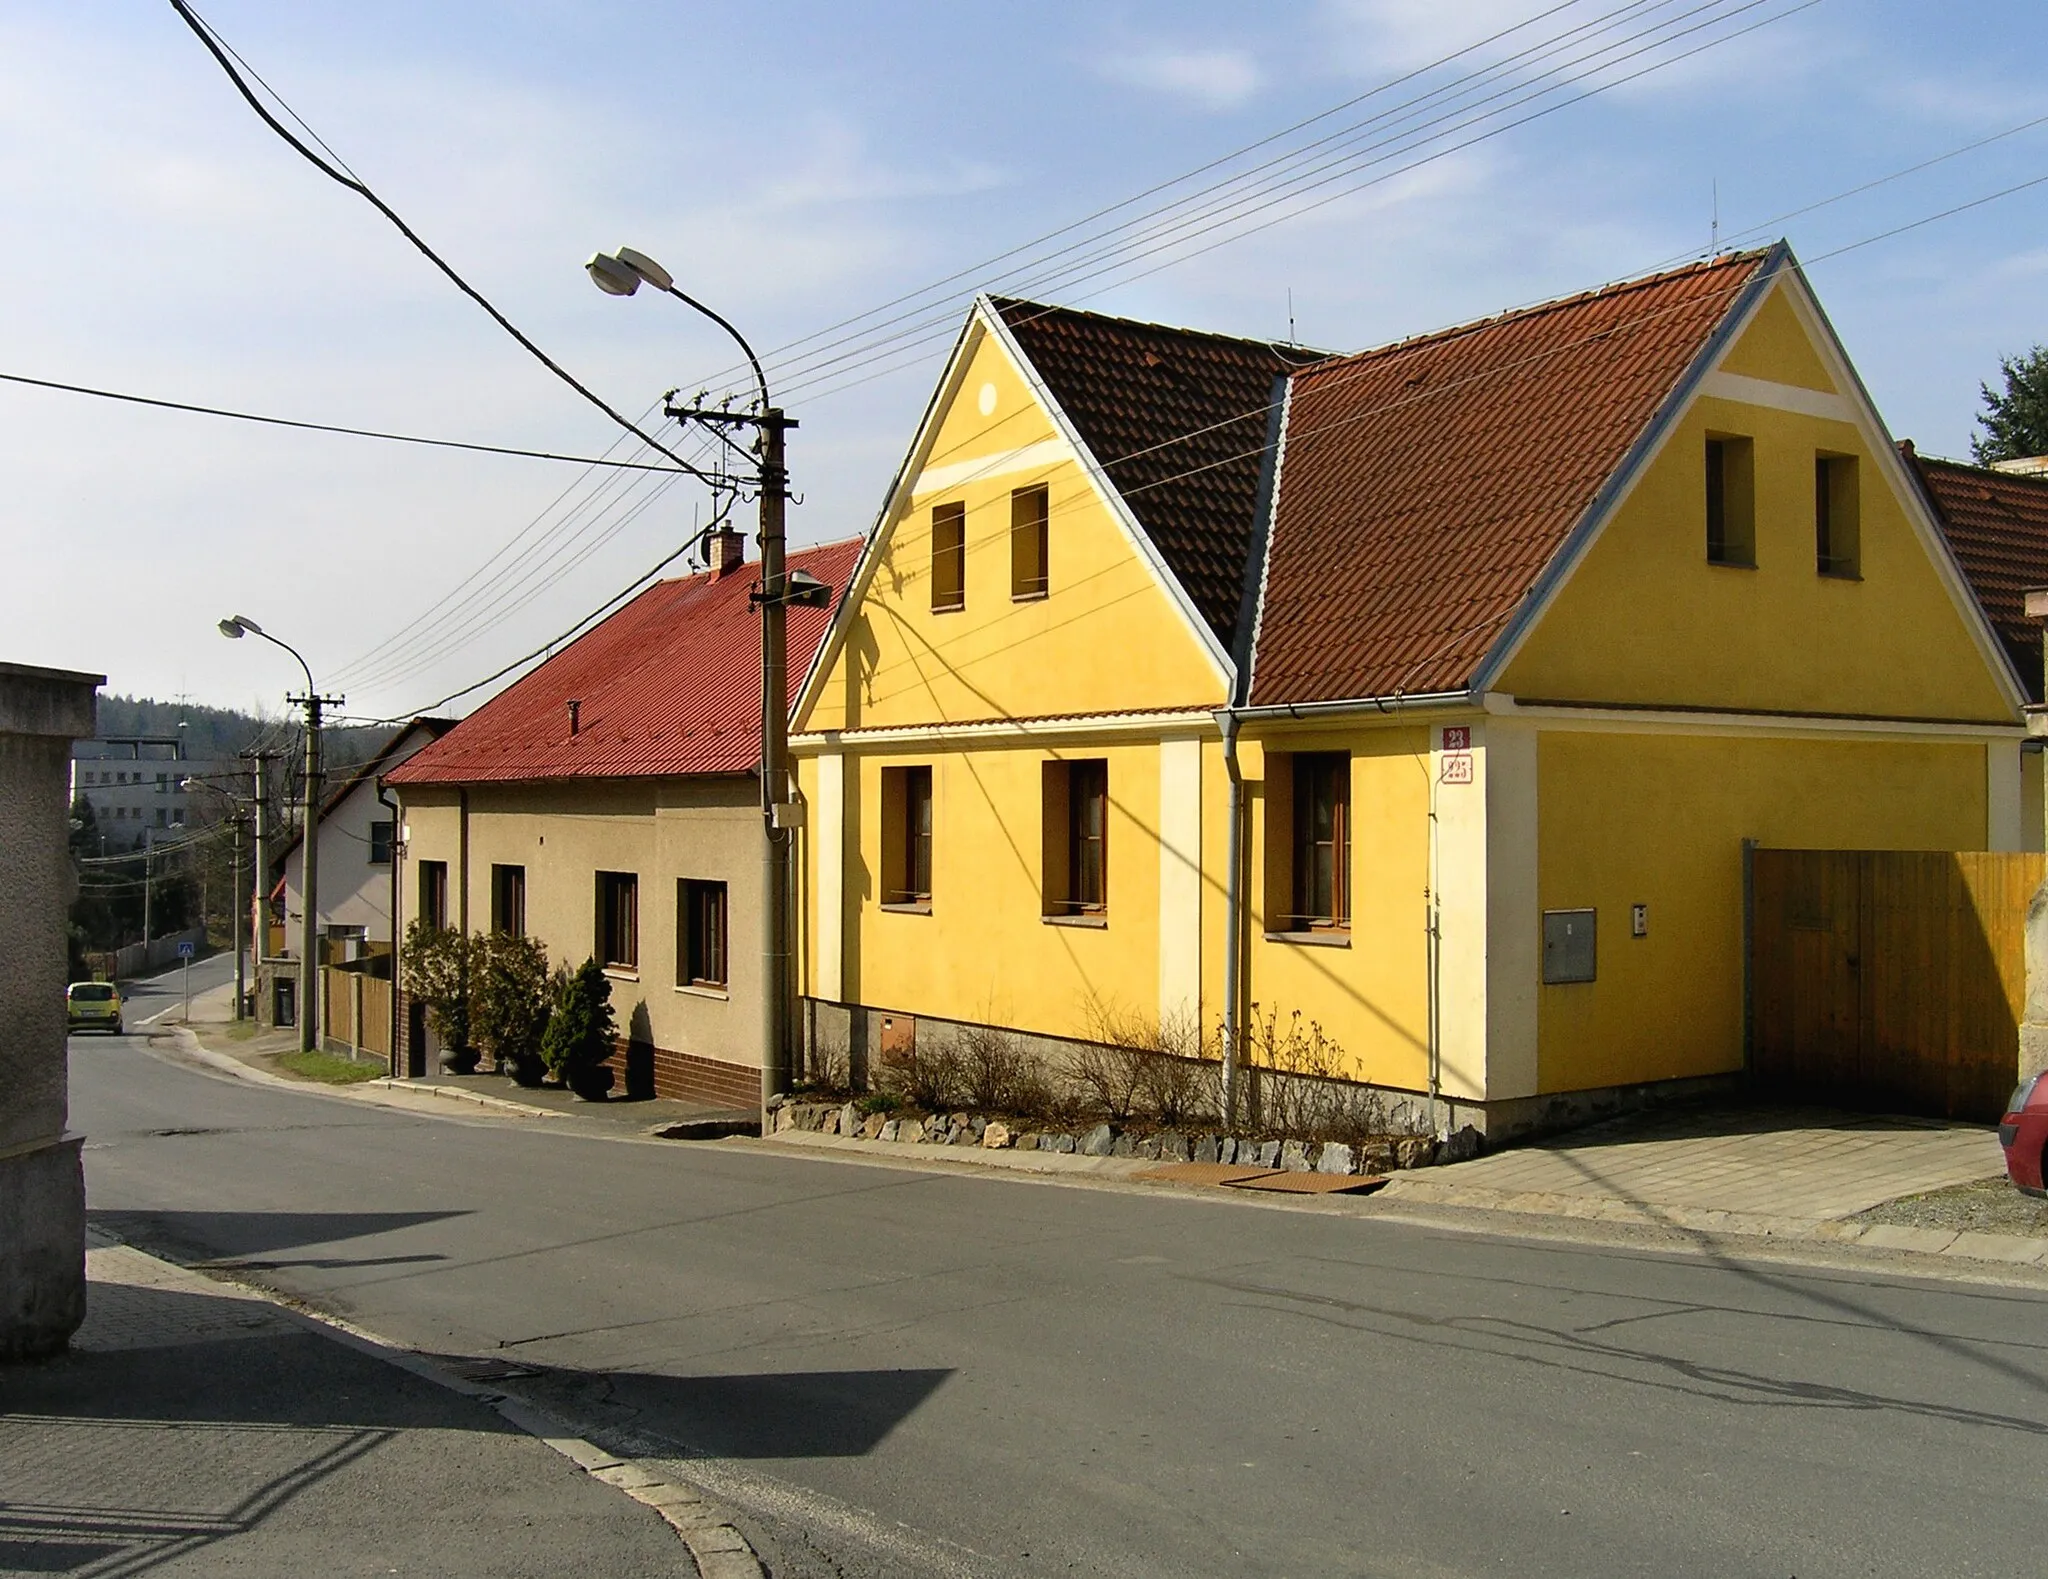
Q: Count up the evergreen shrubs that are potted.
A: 3